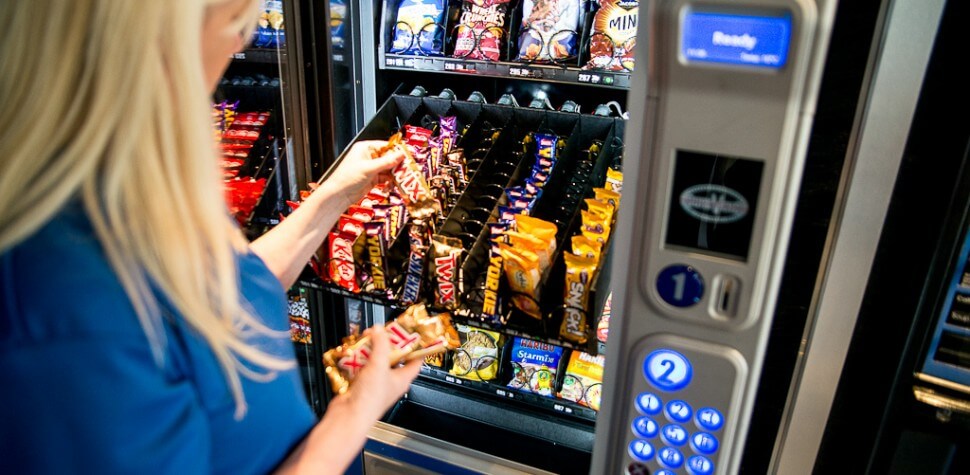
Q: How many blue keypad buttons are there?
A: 10